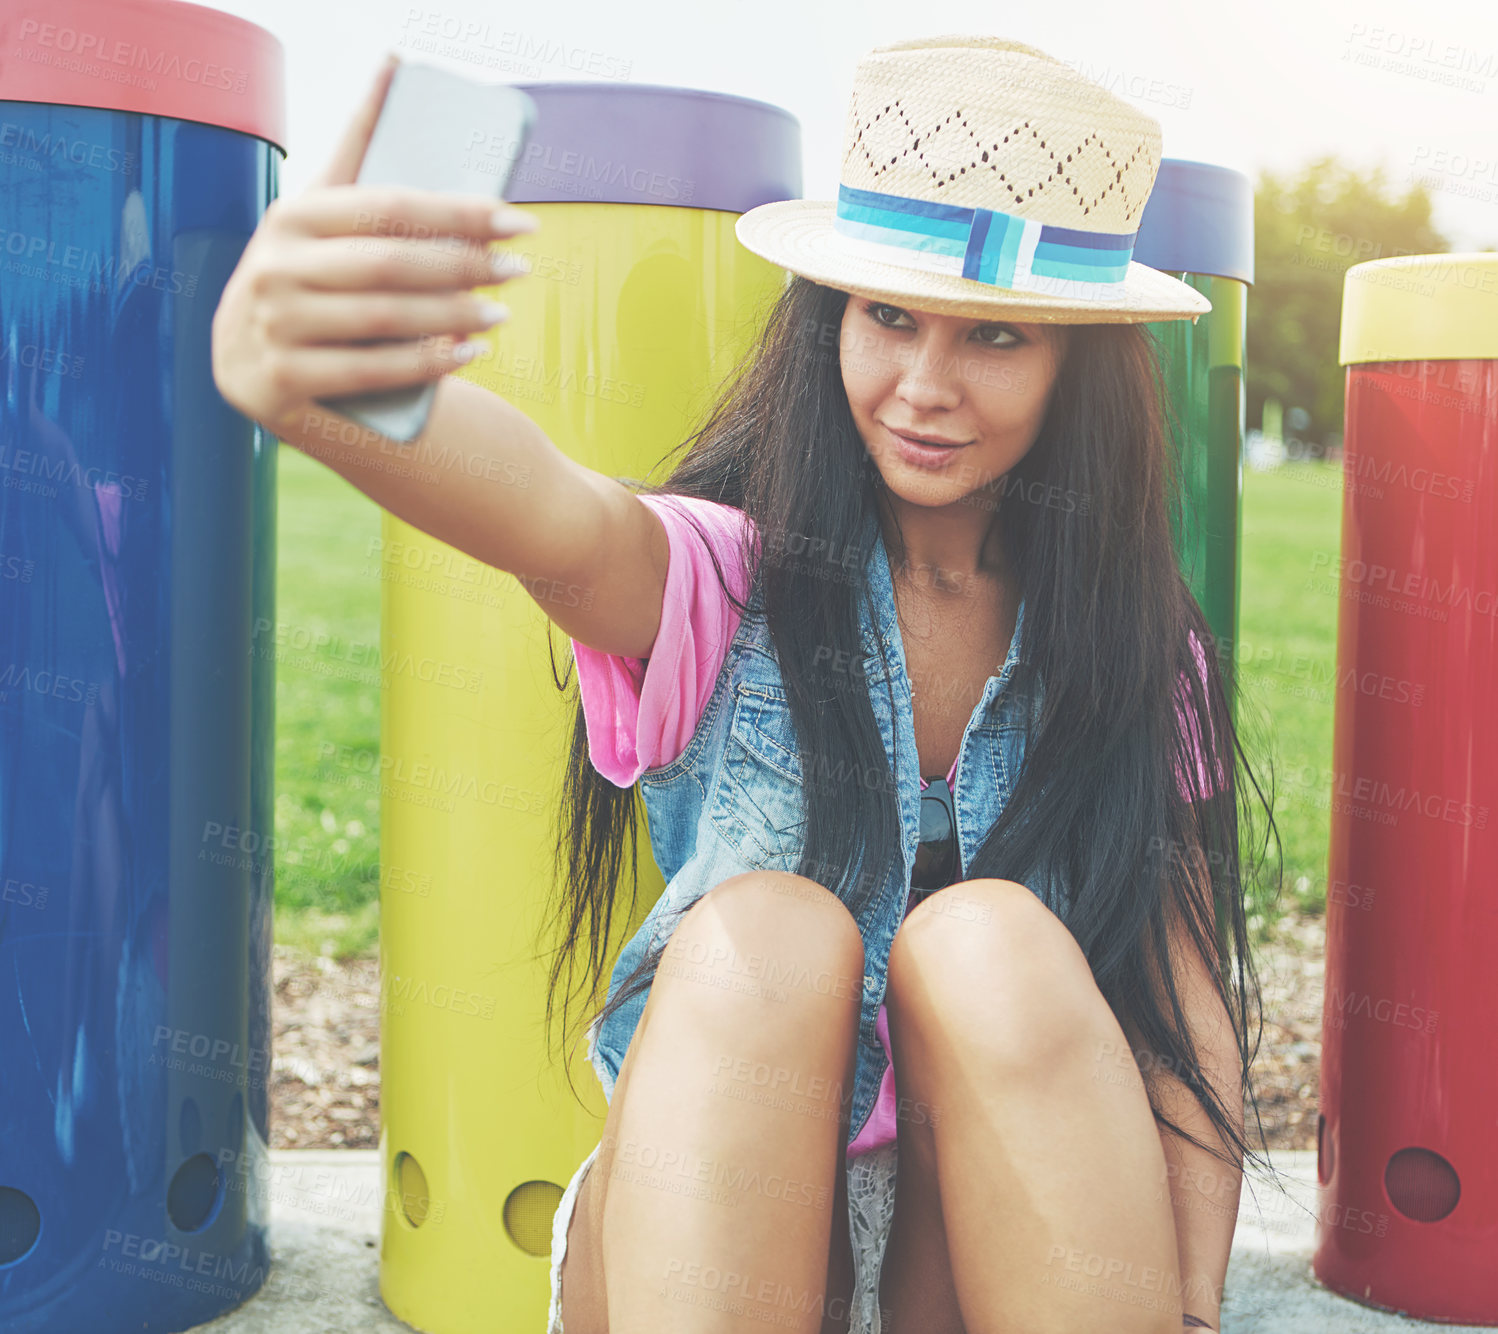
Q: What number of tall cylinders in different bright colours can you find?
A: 4